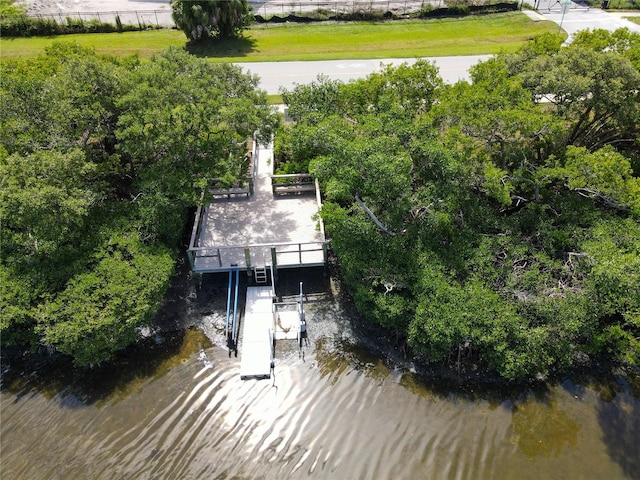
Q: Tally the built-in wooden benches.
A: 2